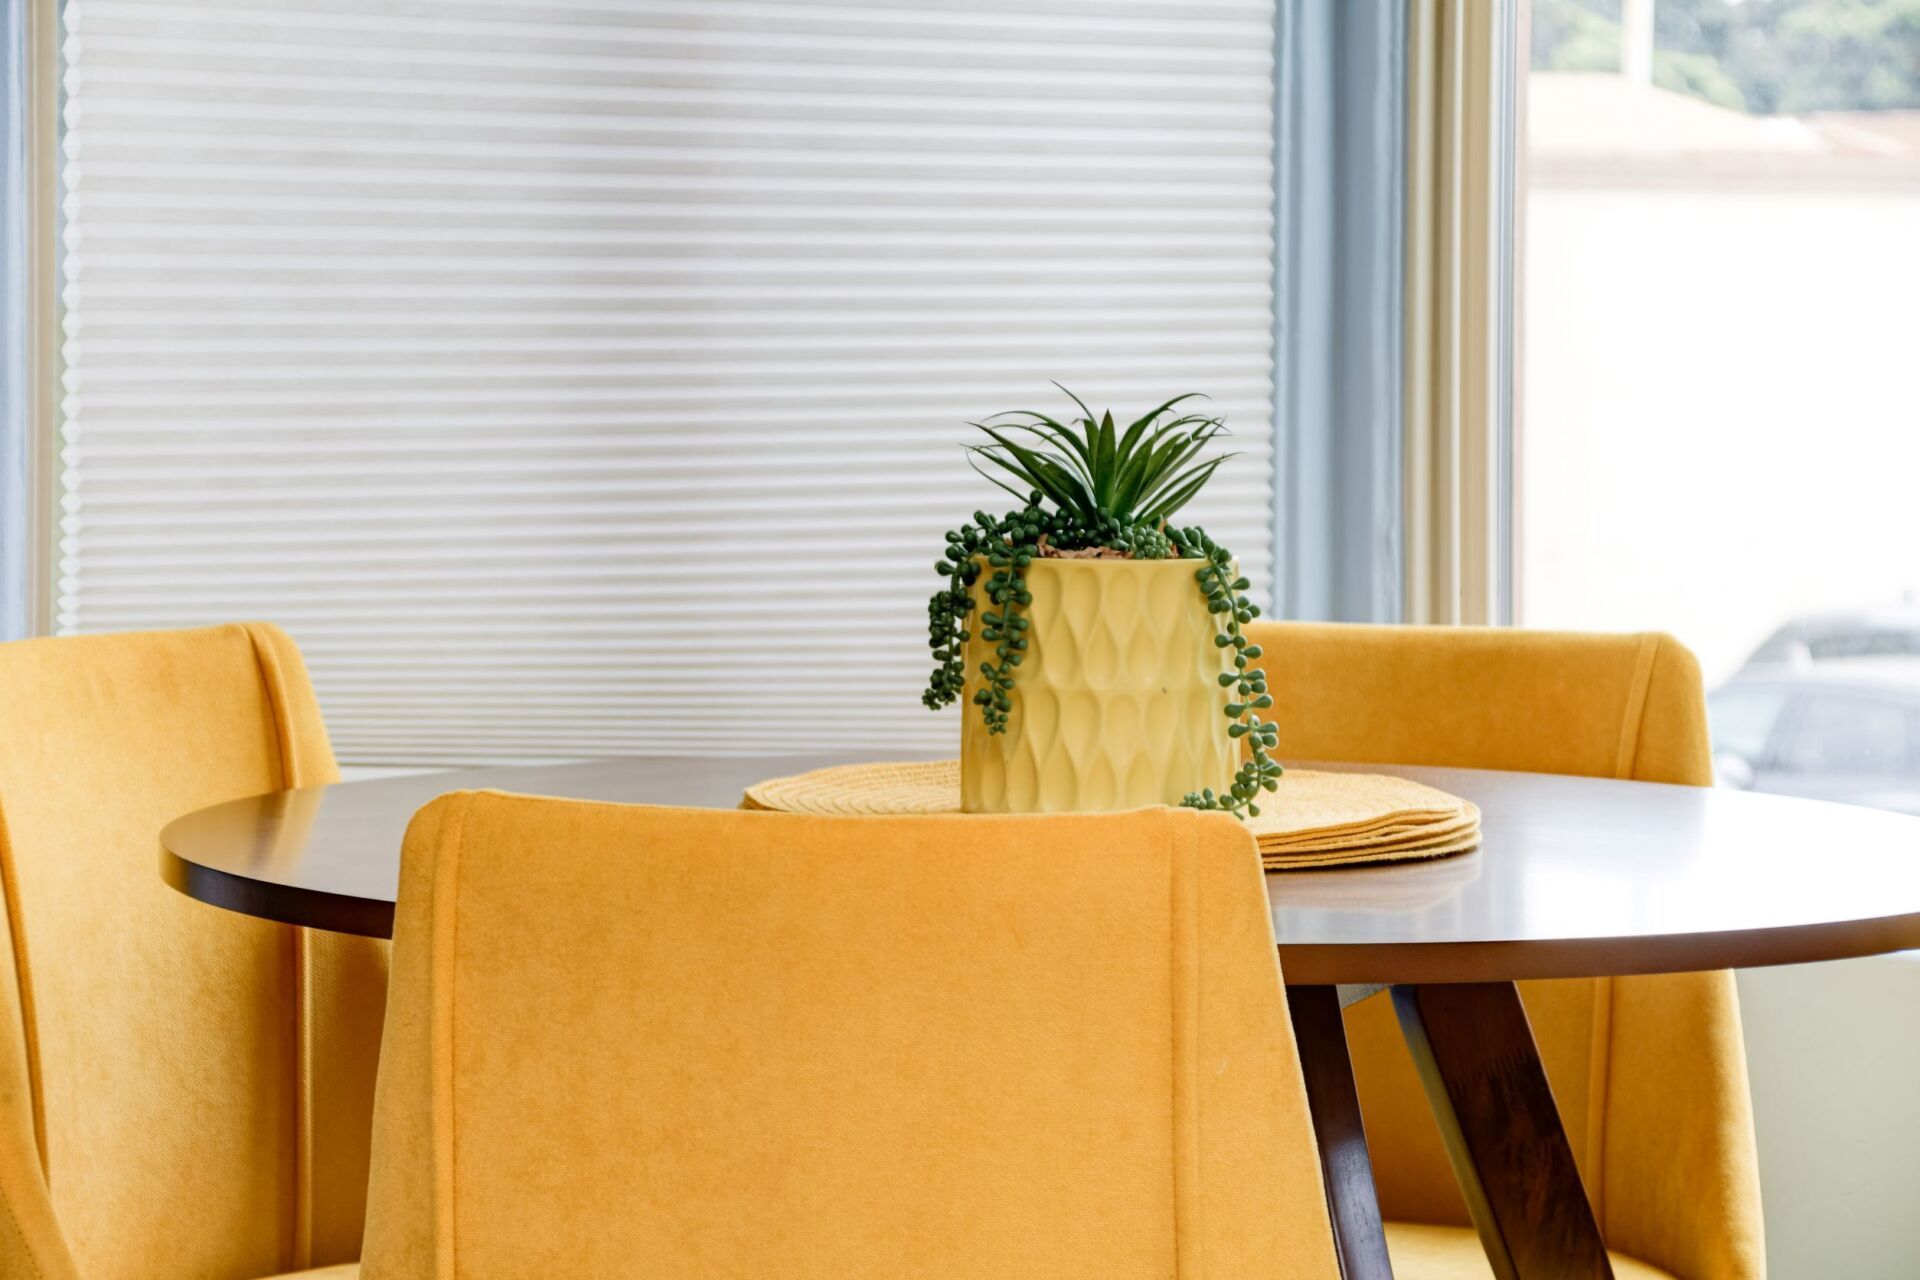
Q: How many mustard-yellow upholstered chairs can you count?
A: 3